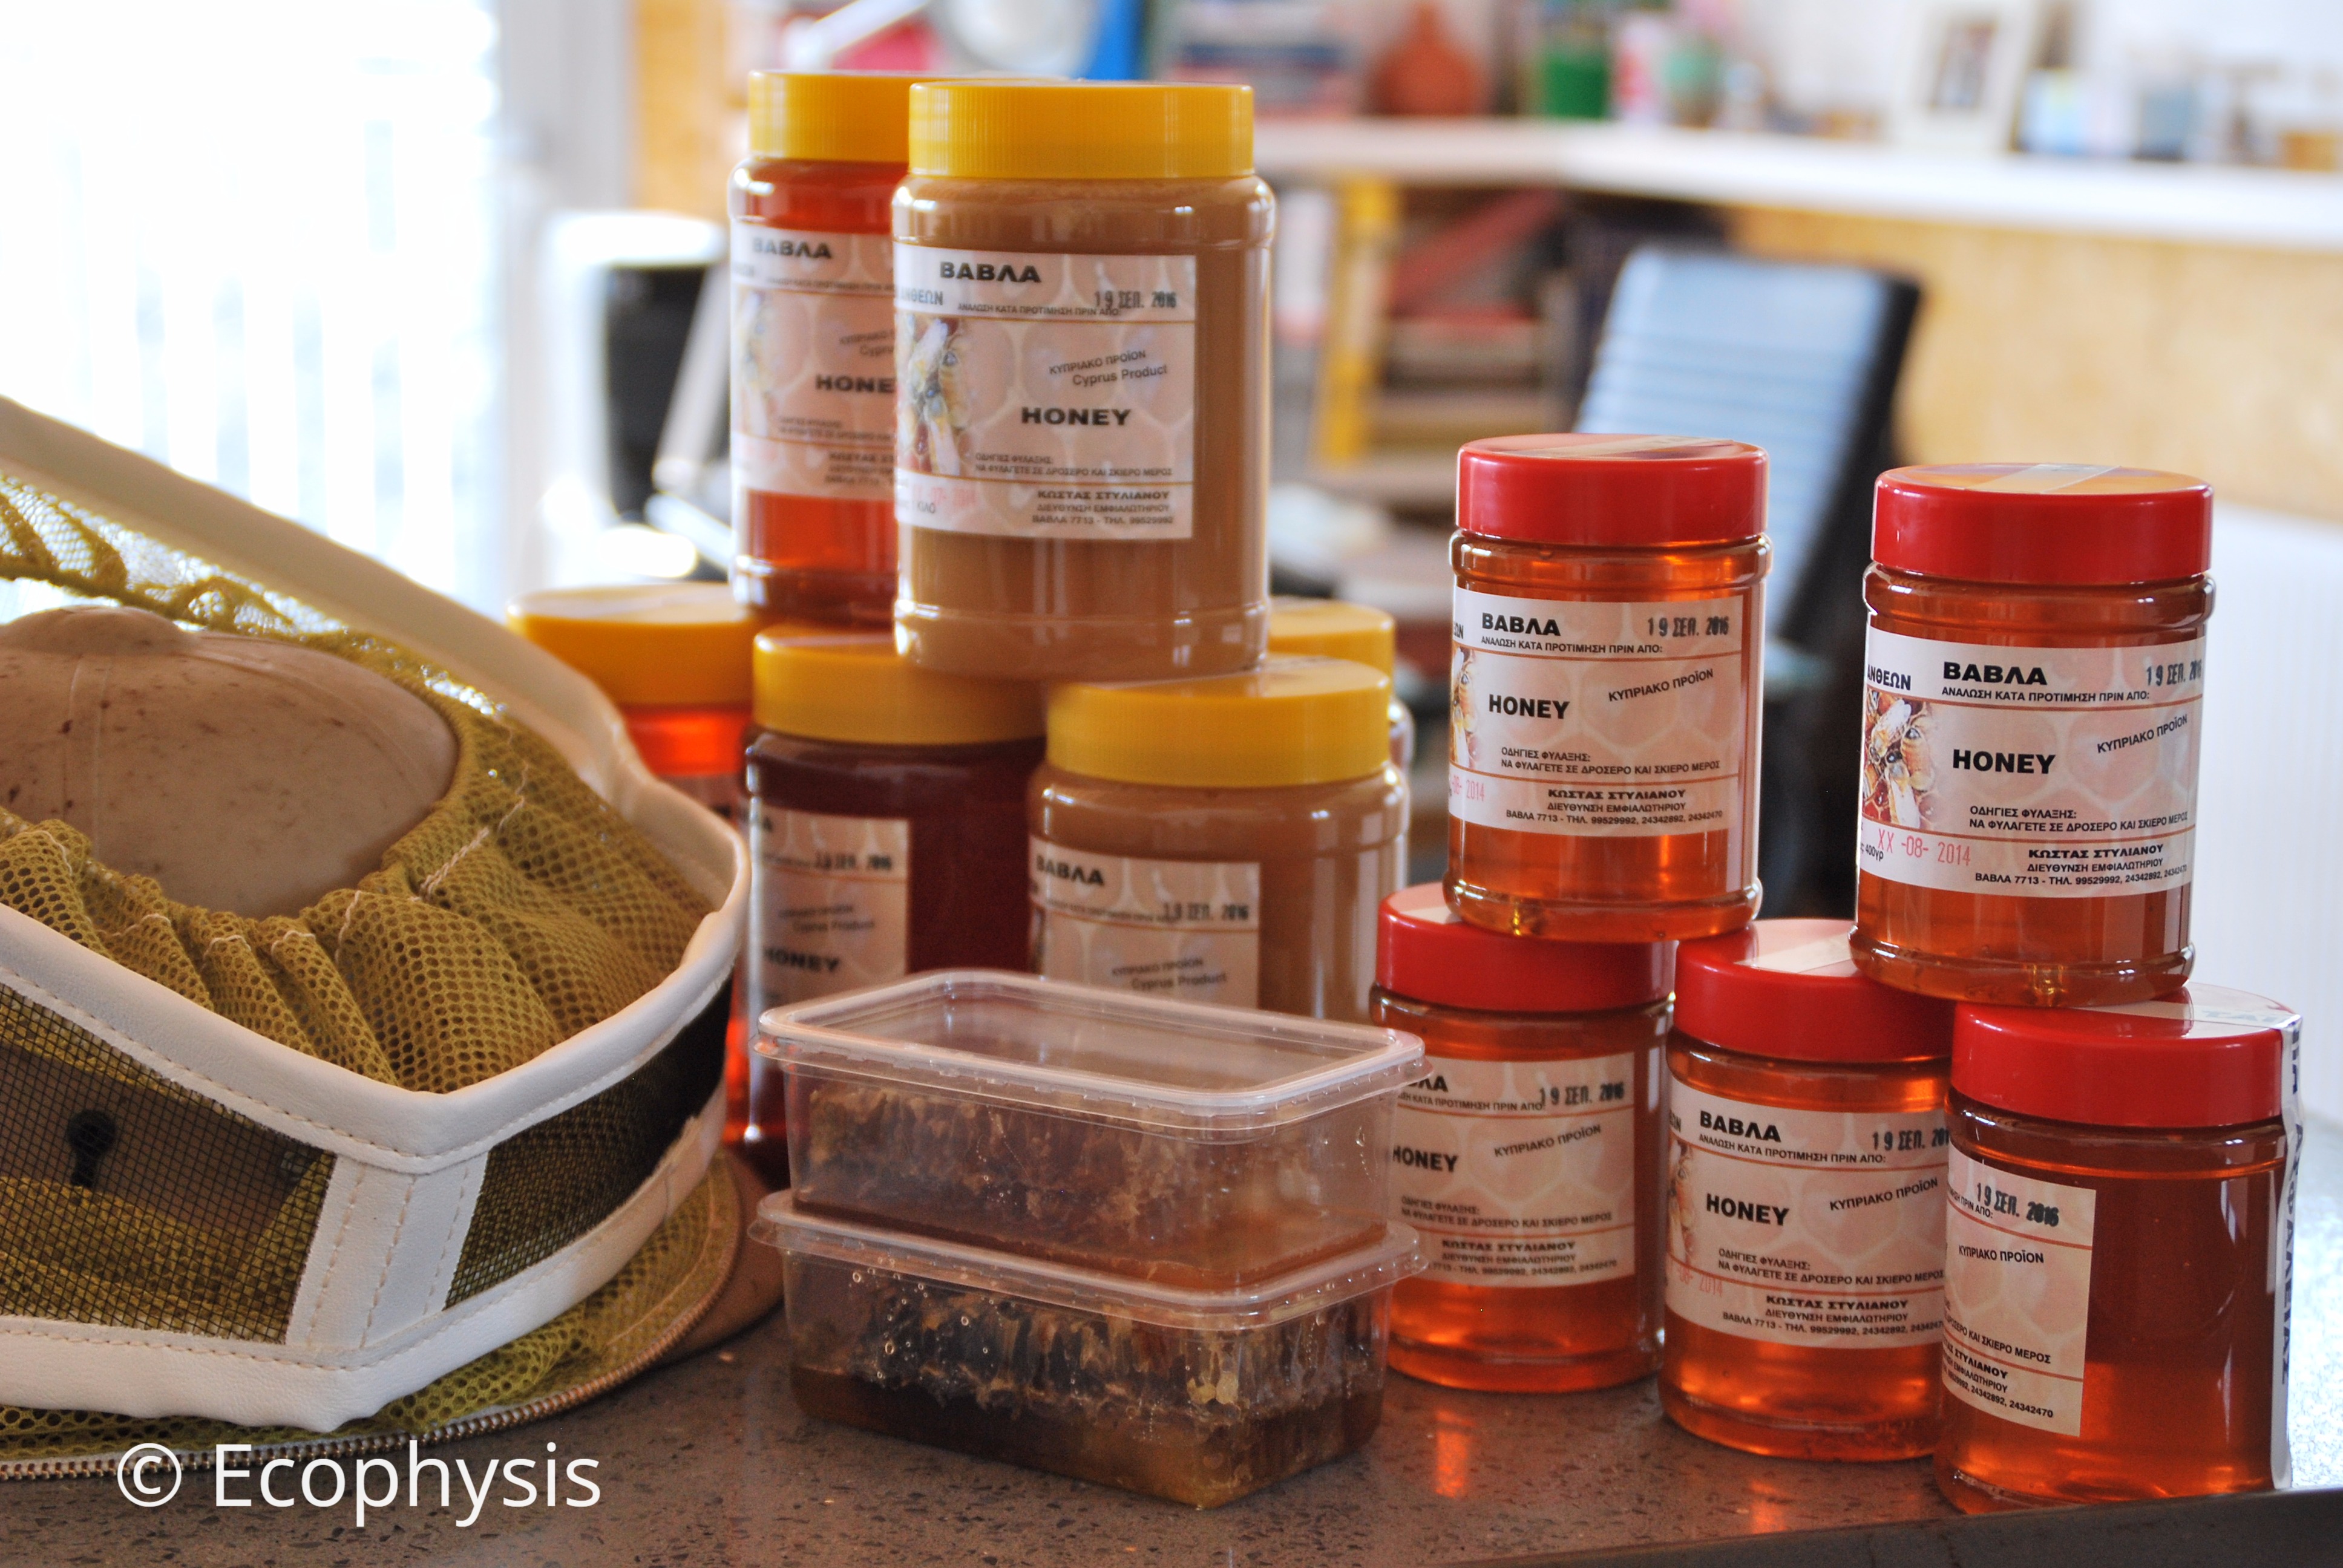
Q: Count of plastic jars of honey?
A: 11